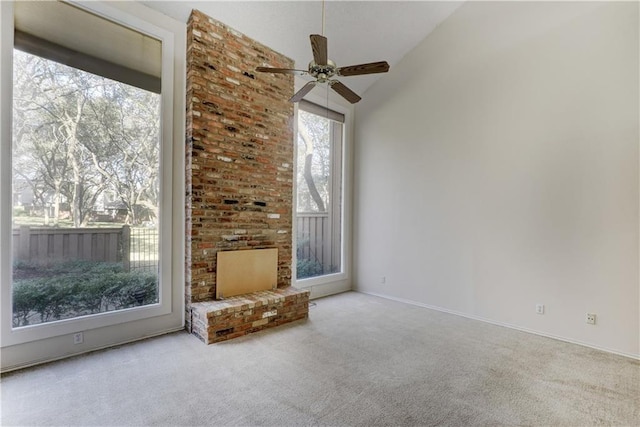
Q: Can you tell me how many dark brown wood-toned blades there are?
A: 5